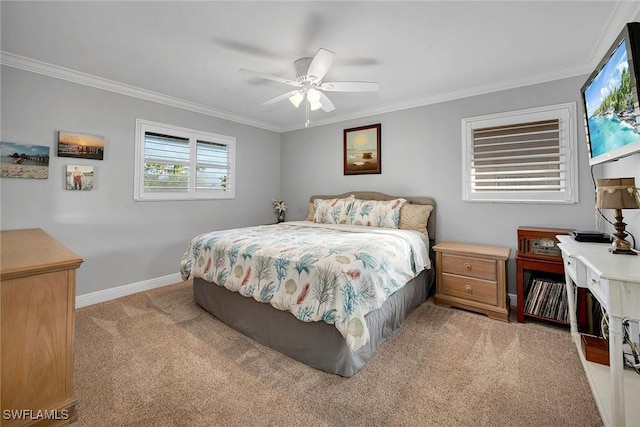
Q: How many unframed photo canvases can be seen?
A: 3